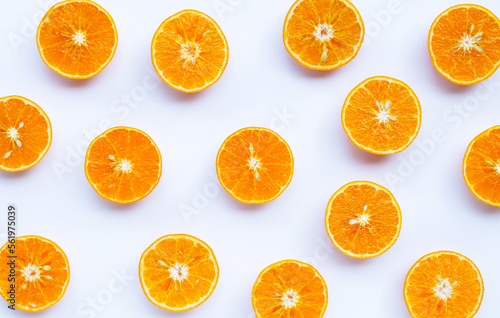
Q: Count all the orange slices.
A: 14